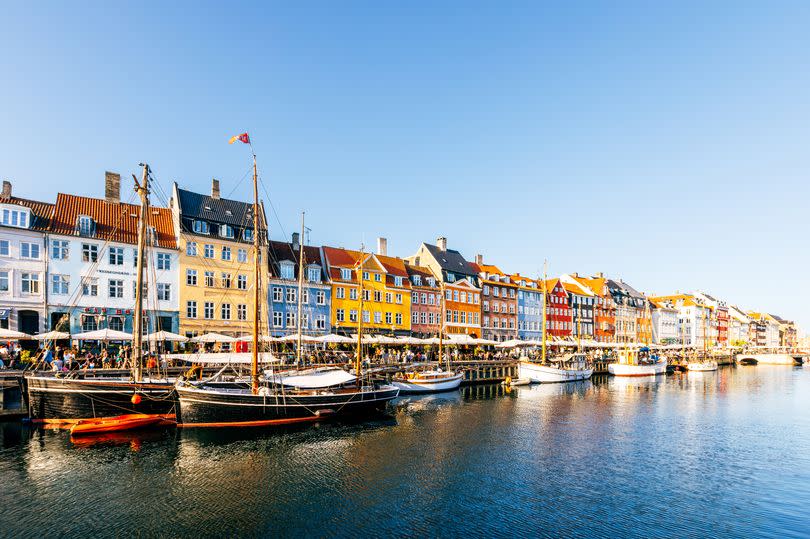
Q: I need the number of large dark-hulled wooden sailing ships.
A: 2